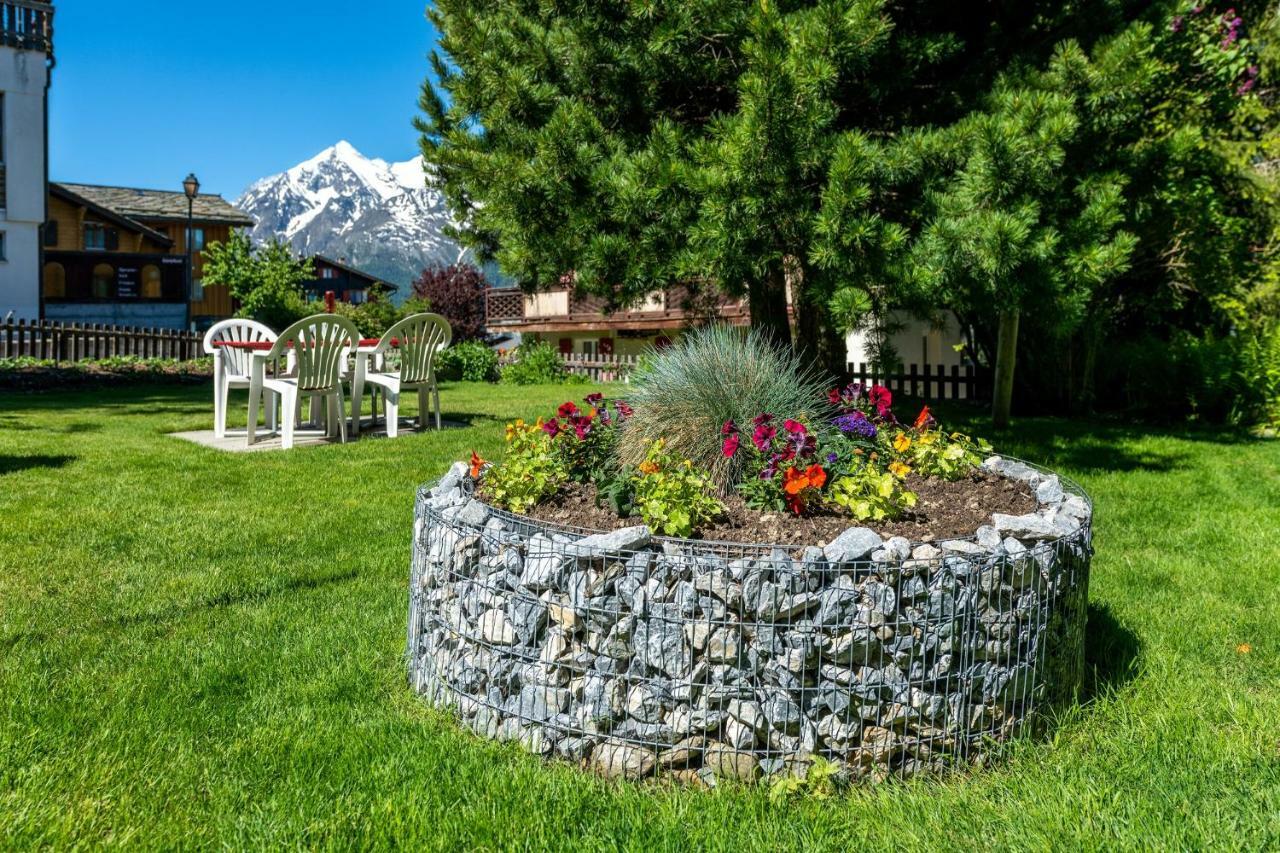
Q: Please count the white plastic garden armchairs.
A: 4